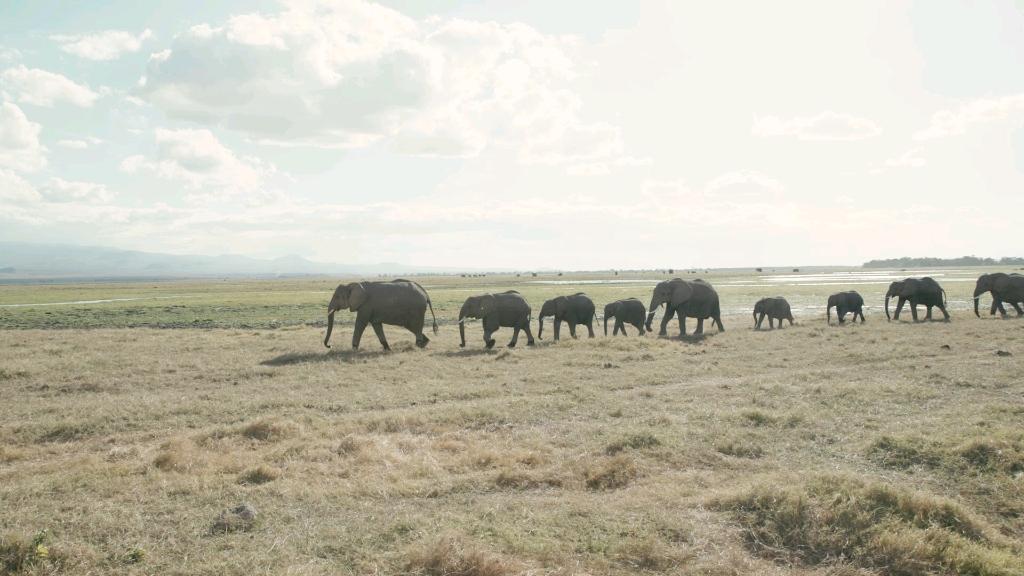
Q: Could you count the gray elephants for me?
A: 9